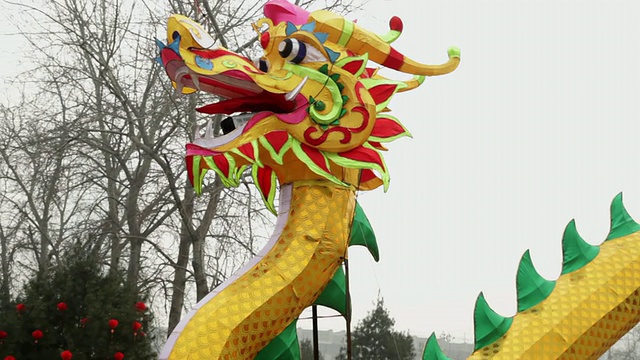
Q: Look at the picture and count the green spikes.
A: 8